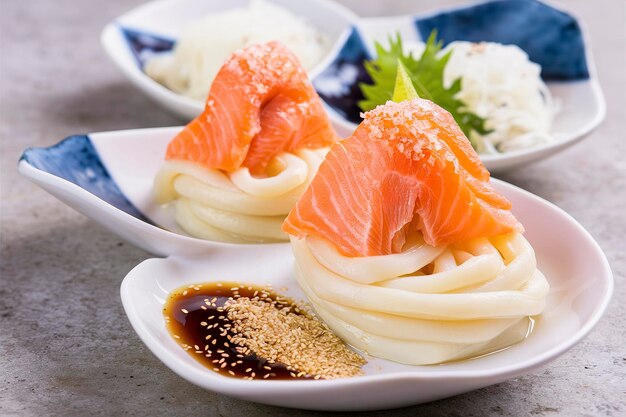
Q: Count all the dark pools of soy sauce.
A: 1